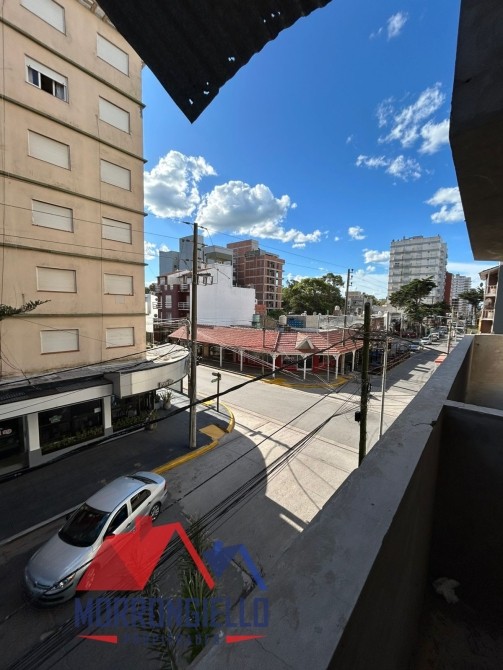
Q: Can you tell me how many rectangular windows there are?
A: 12